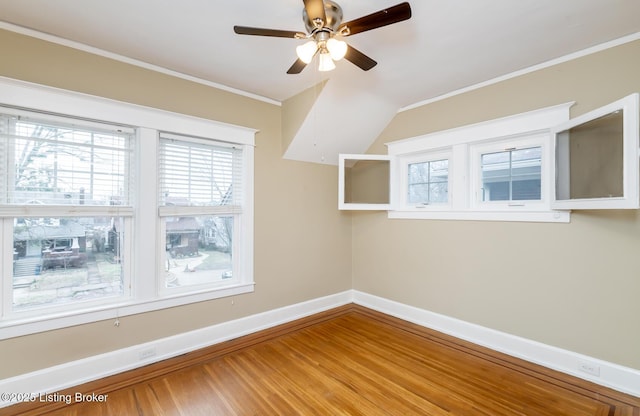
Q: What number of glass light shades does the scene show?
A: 3